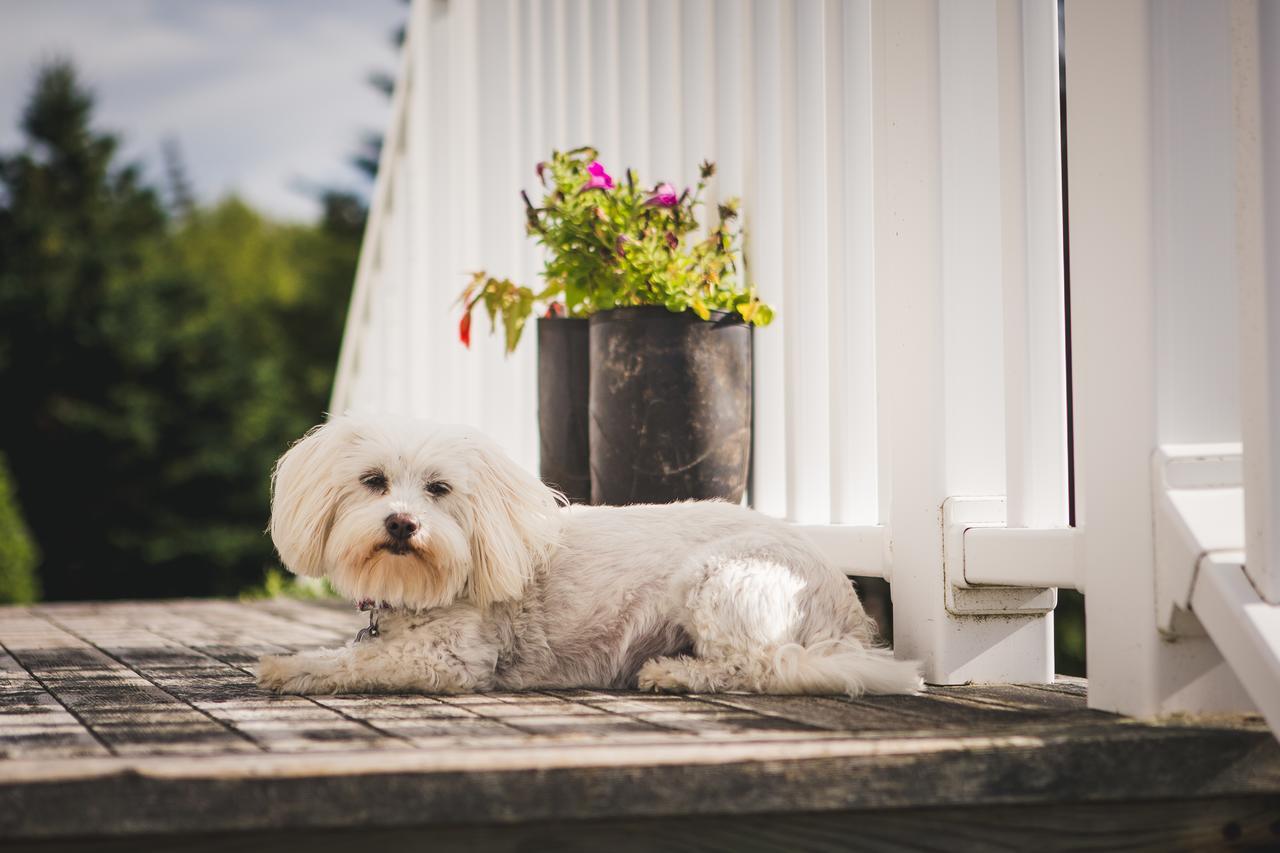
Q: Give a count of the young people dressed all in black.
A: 0